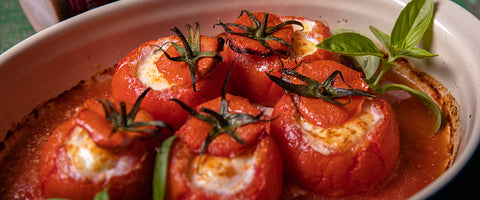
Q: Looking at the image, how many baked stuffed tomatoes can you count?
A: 5